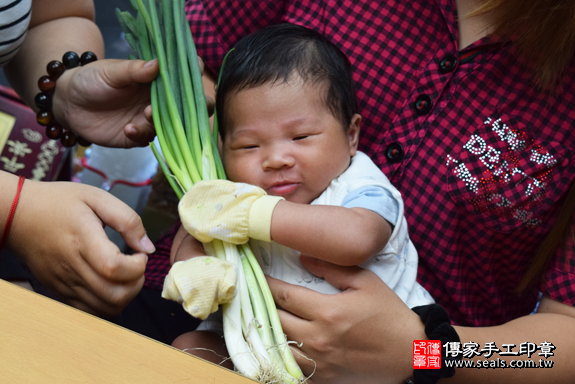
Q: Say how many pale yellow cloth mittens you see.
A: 2